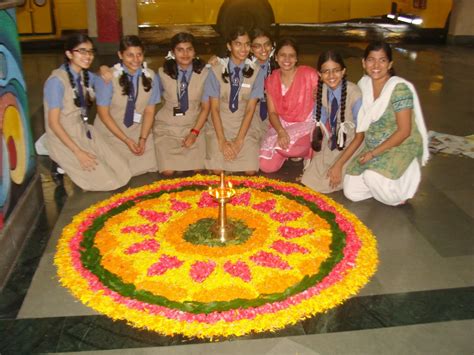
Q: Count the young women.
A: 8